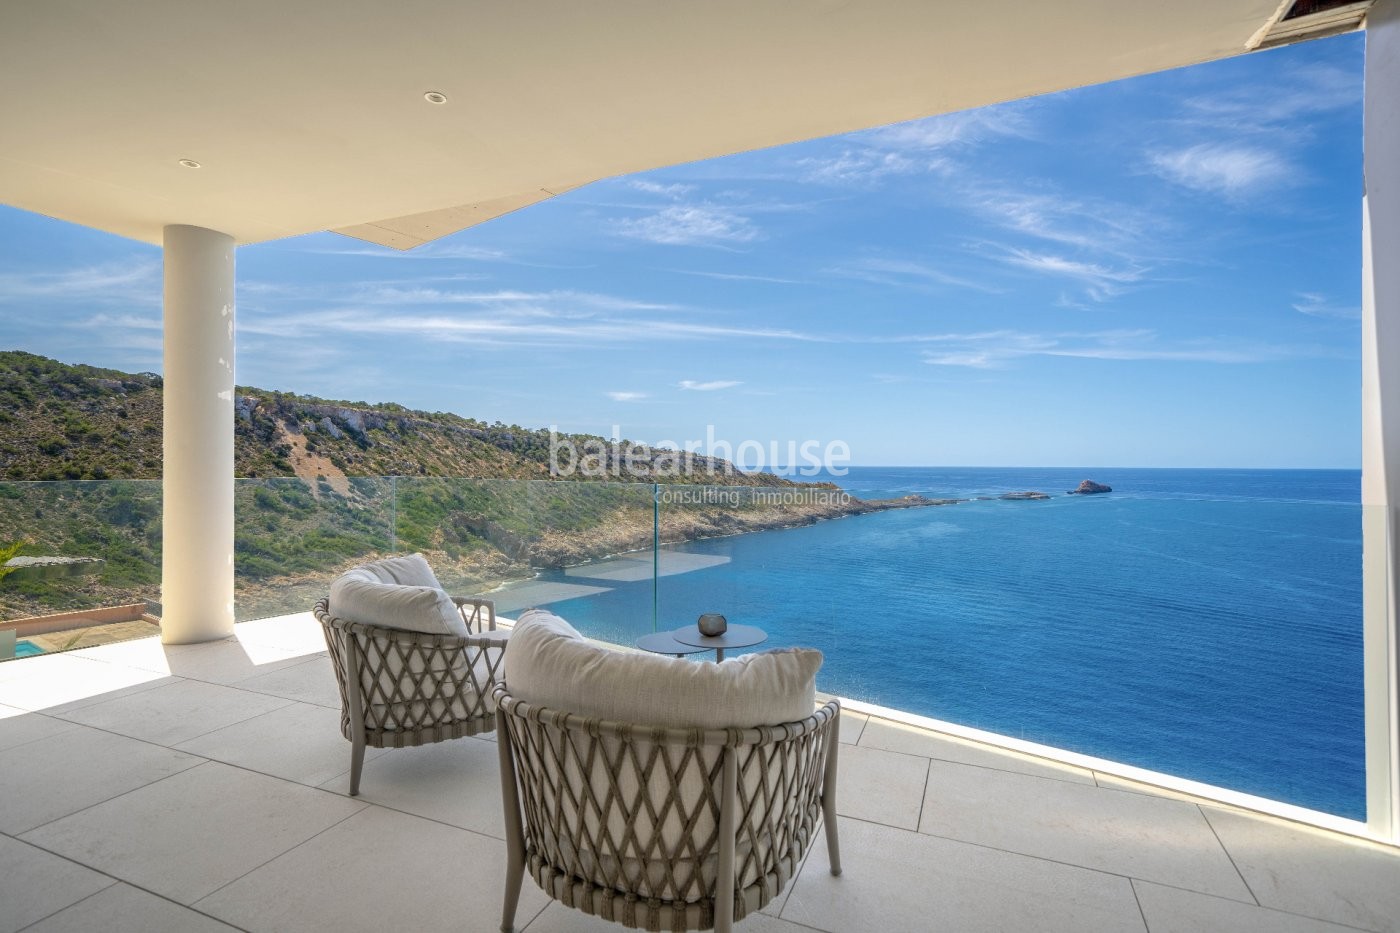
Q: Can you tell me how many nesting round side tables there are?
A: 2